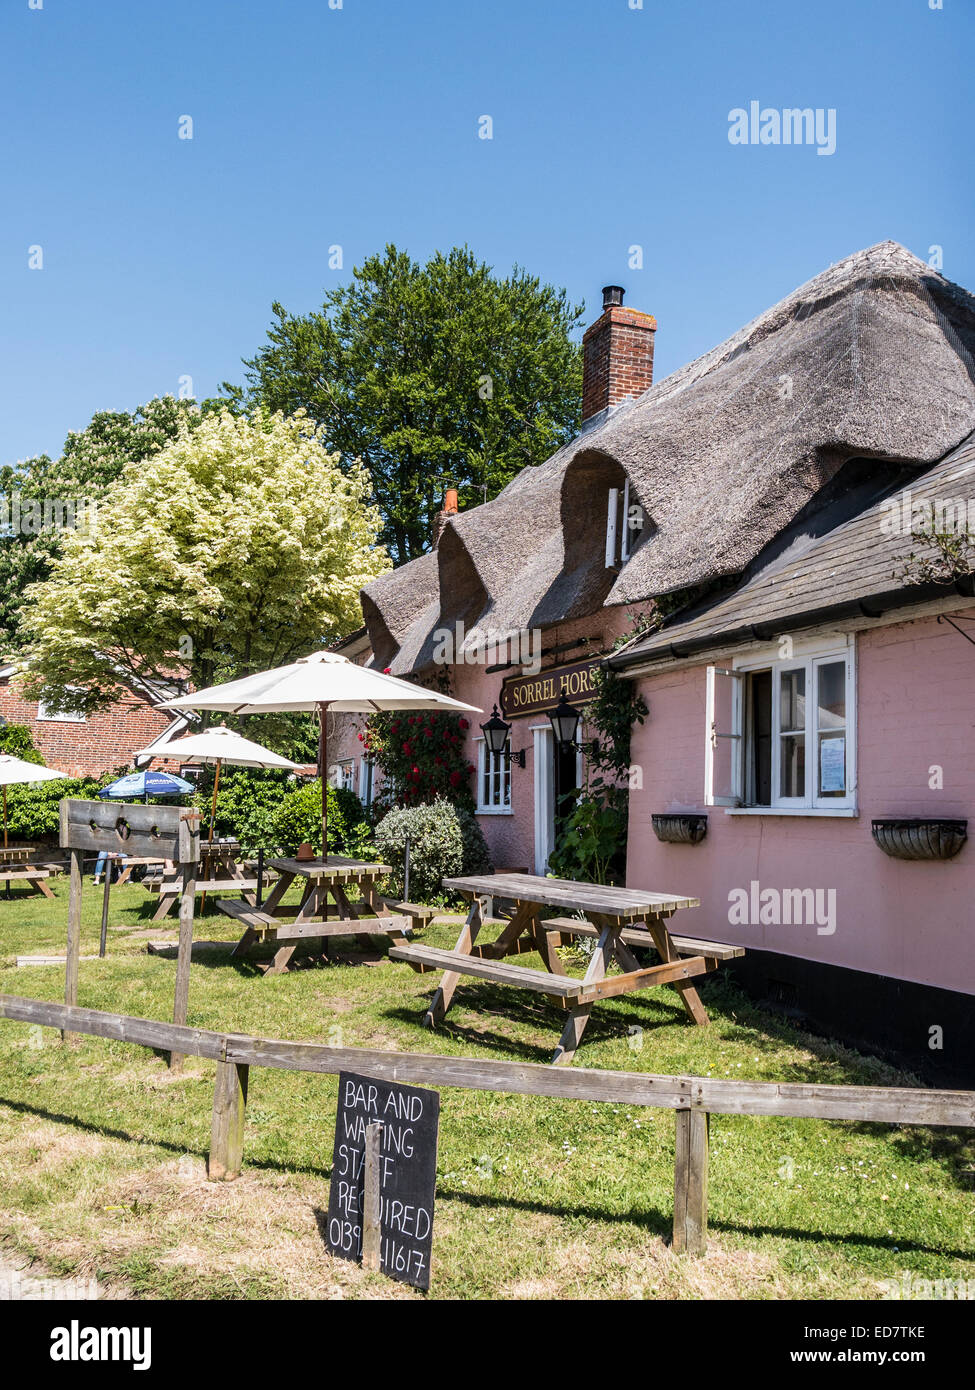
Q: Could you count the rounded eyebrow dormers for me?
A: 3